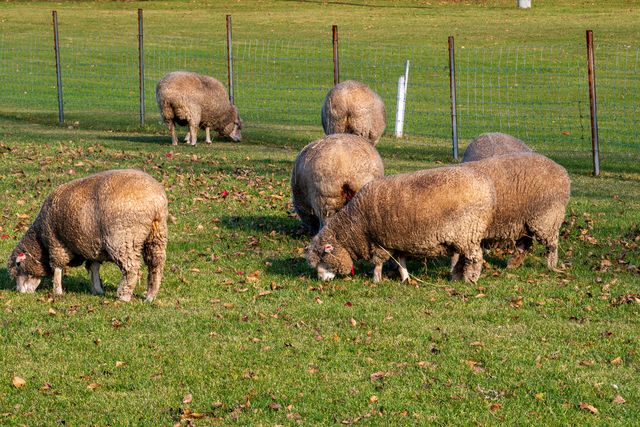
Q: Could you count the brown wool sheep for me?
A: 7